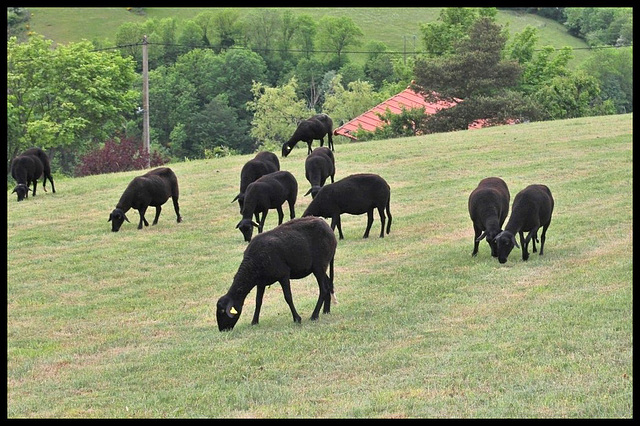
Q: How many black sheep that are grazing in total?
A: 10